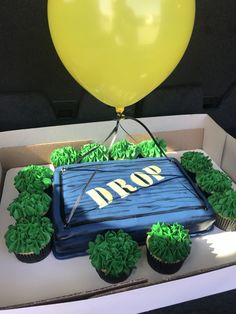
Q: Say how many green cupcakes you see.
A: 12